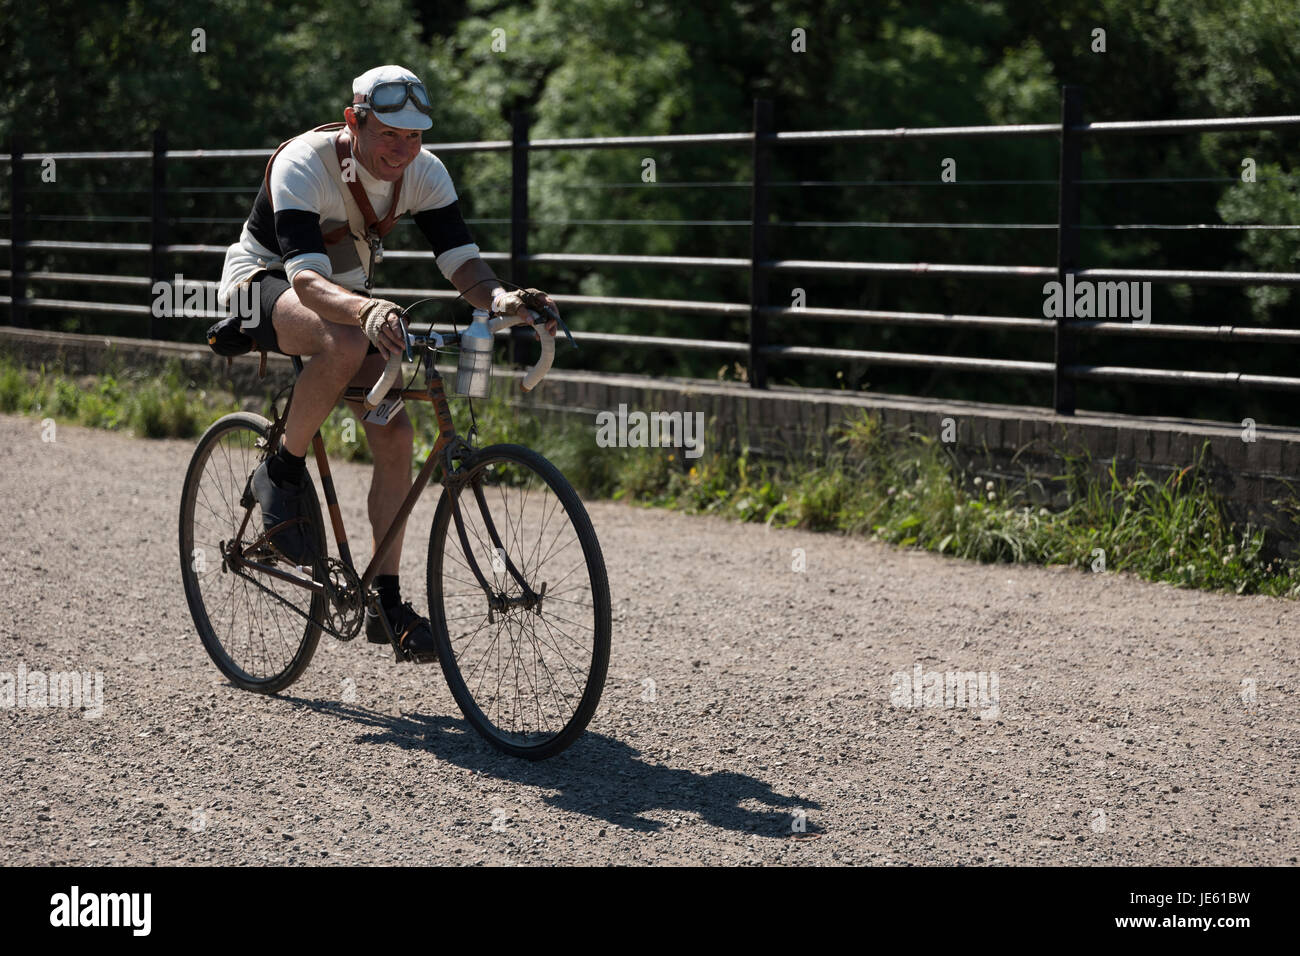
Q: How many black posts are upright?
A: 5